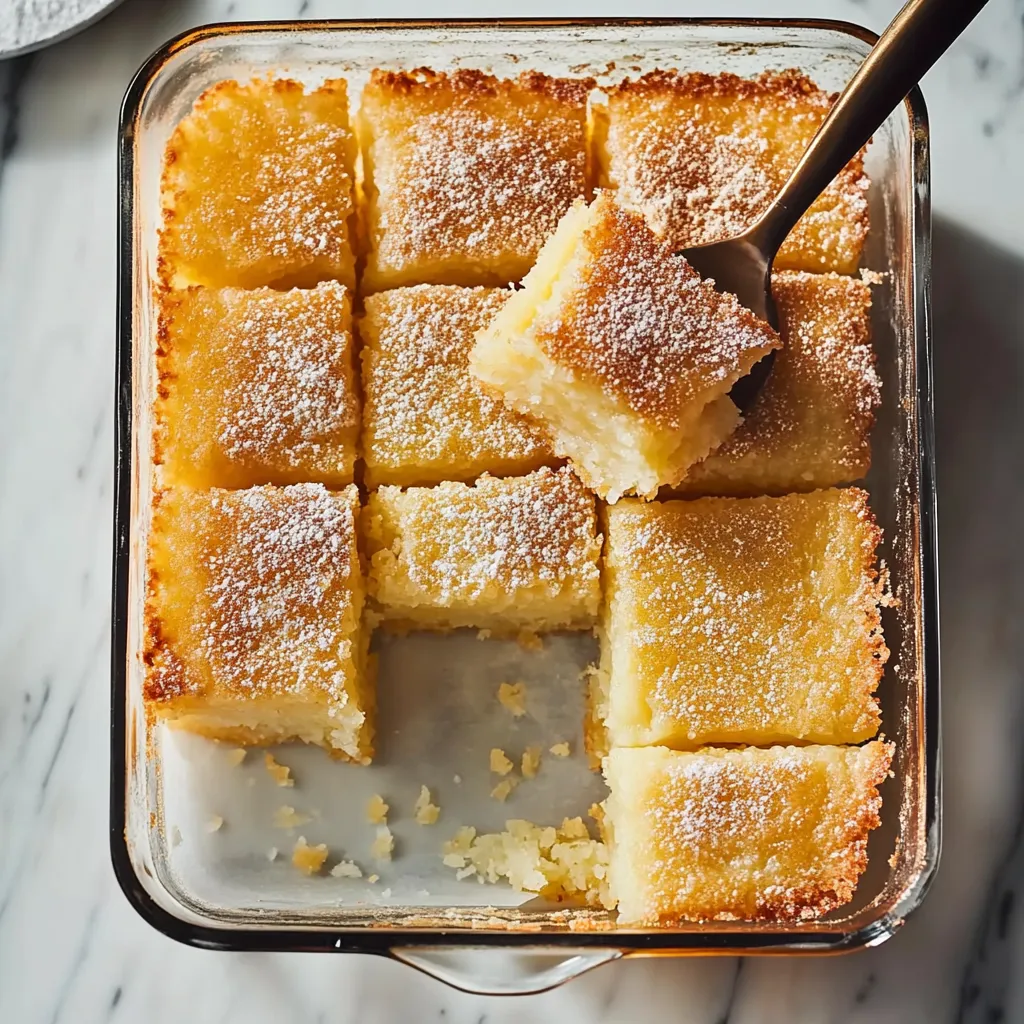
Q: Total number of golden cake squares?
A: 11